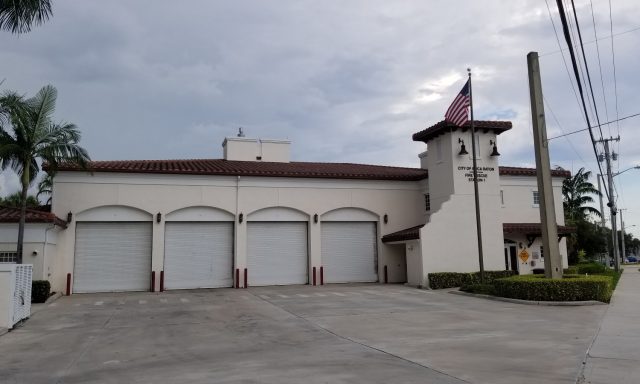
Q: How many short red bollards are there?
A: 8